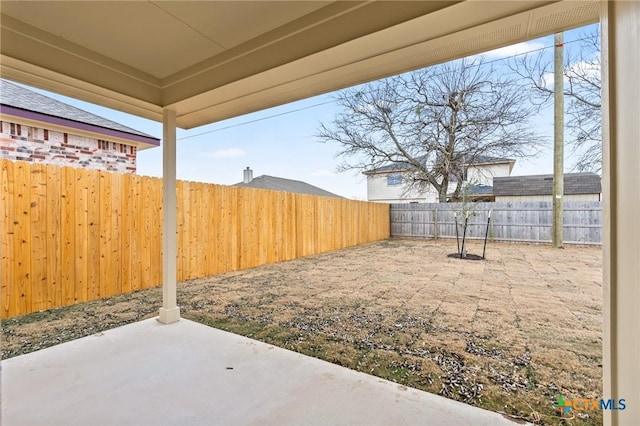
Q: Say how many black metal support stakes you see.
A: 3